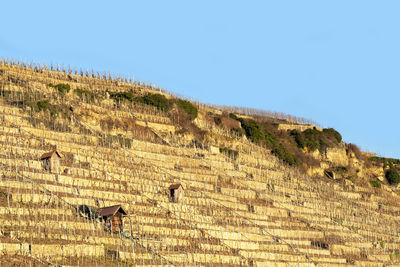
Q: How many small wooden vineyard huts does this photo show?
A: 3